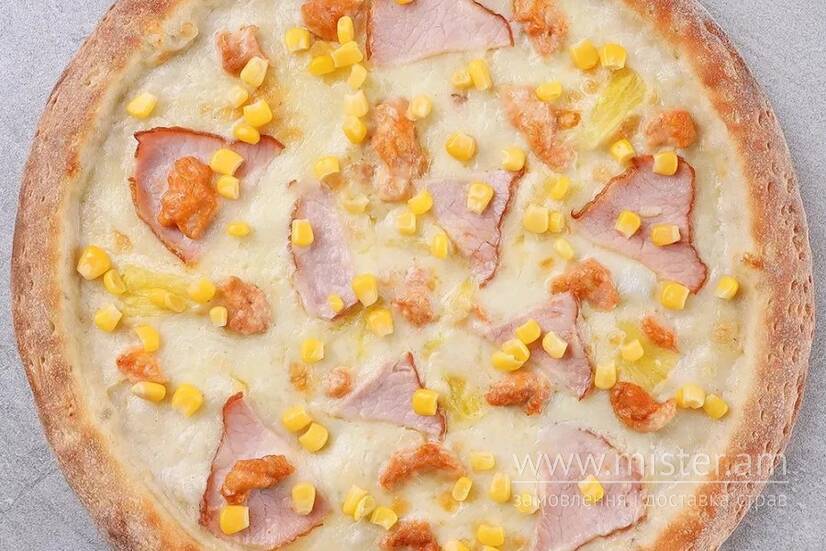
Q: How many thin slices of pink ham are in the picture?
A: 9